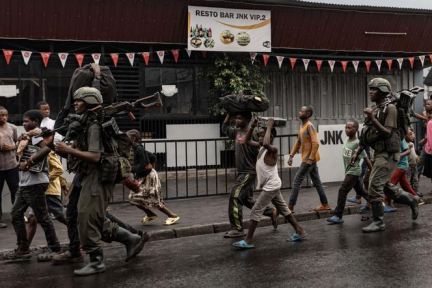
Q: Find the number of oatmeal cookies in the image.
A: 0